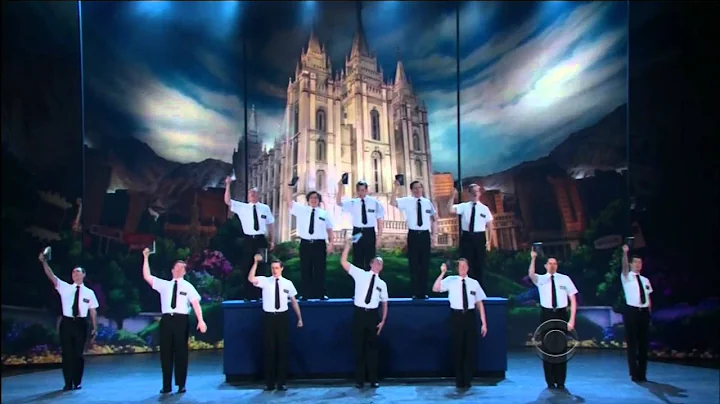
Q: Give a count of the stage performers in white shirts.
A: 12